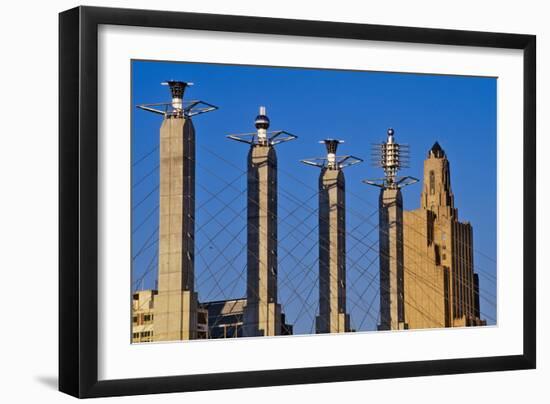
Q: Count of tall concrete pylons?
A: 4